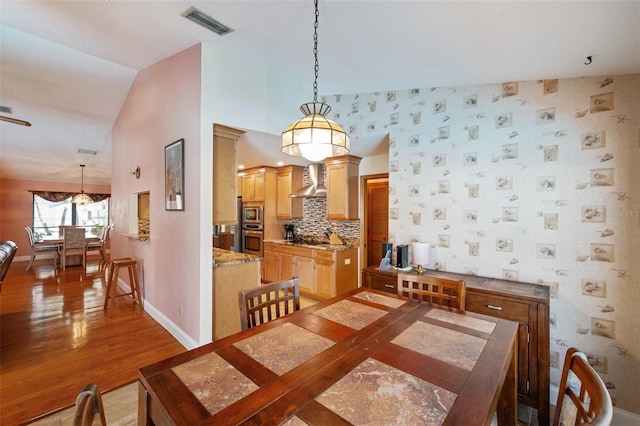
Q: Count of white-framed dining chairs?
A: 4